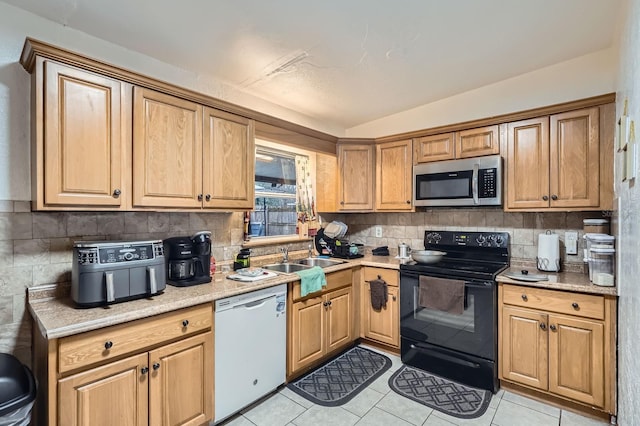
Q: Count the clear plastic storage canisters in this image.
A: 3